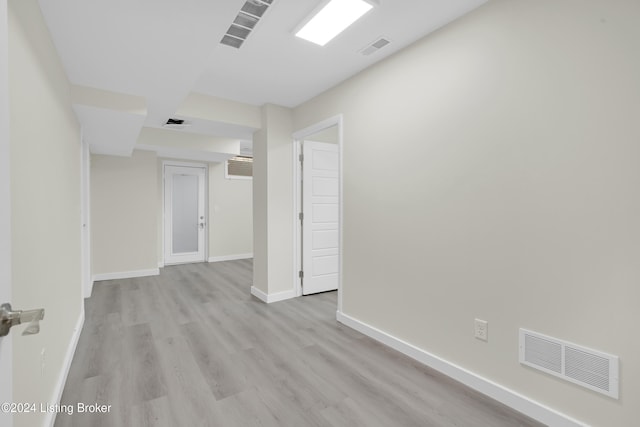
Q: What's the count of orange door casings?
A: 0